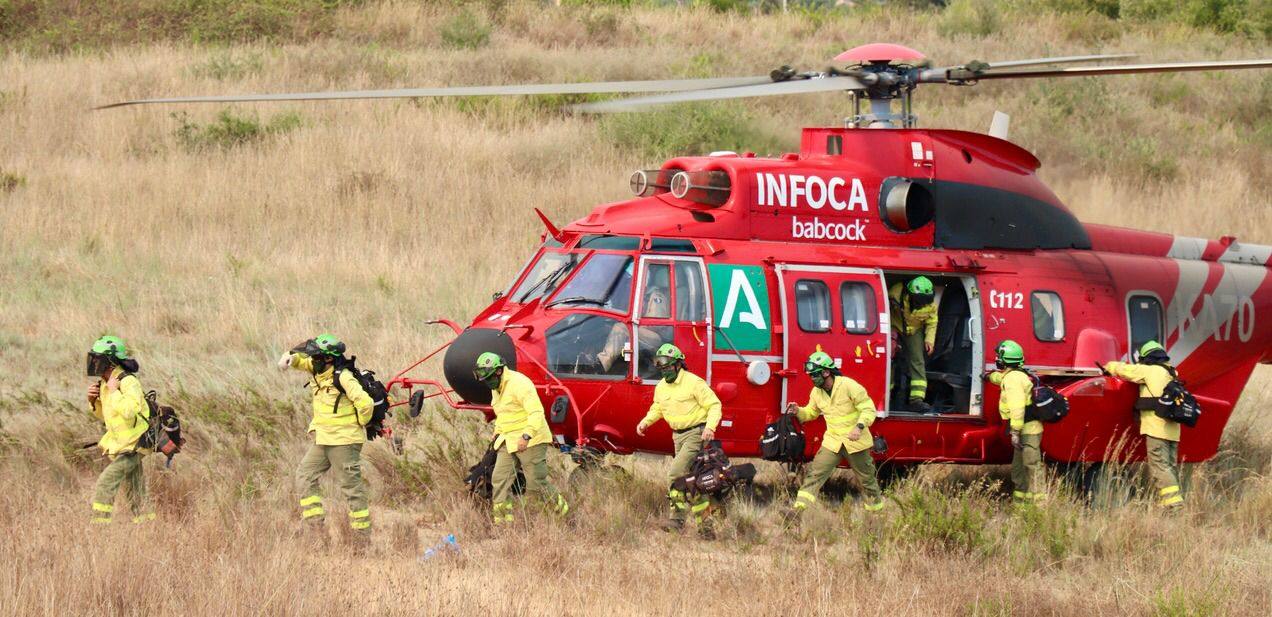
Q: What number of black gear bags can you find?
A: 7